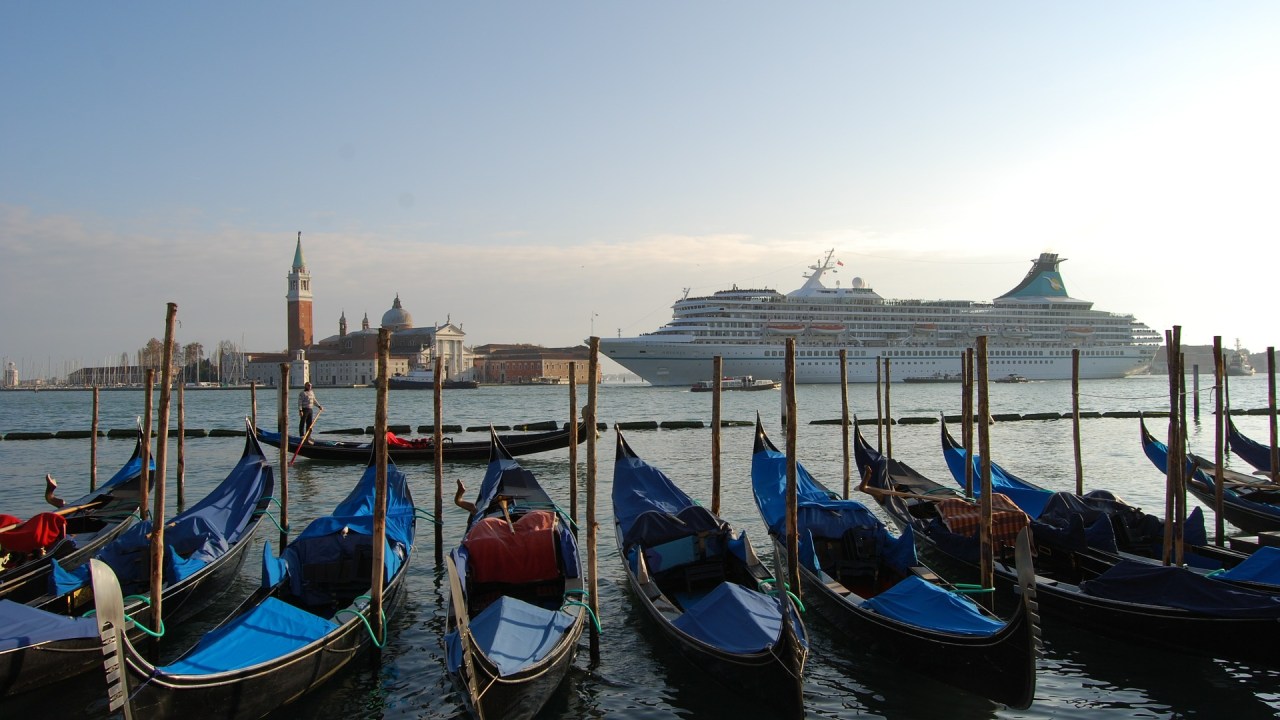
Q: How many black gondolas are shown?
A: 11